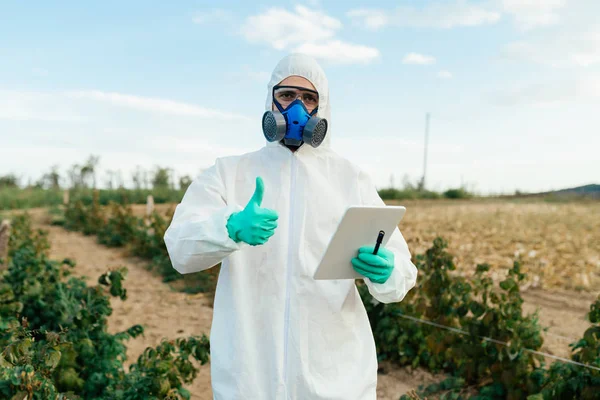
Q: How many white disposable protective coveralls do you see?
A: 1